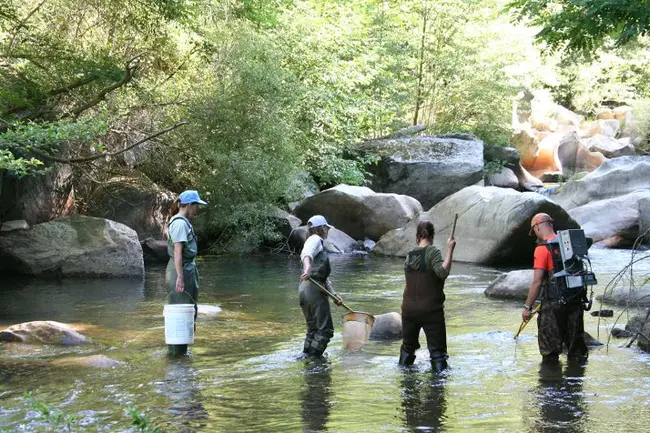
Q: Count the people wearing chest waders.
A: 4